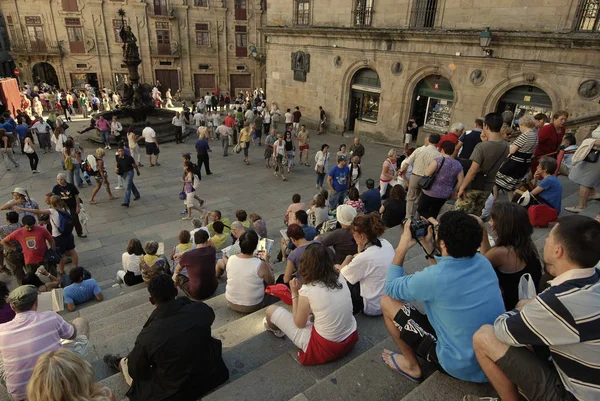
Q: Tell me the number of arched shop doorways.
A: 3